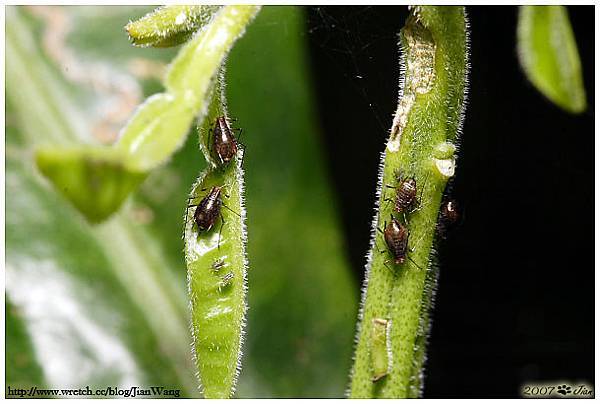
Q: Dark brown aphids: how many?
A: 5